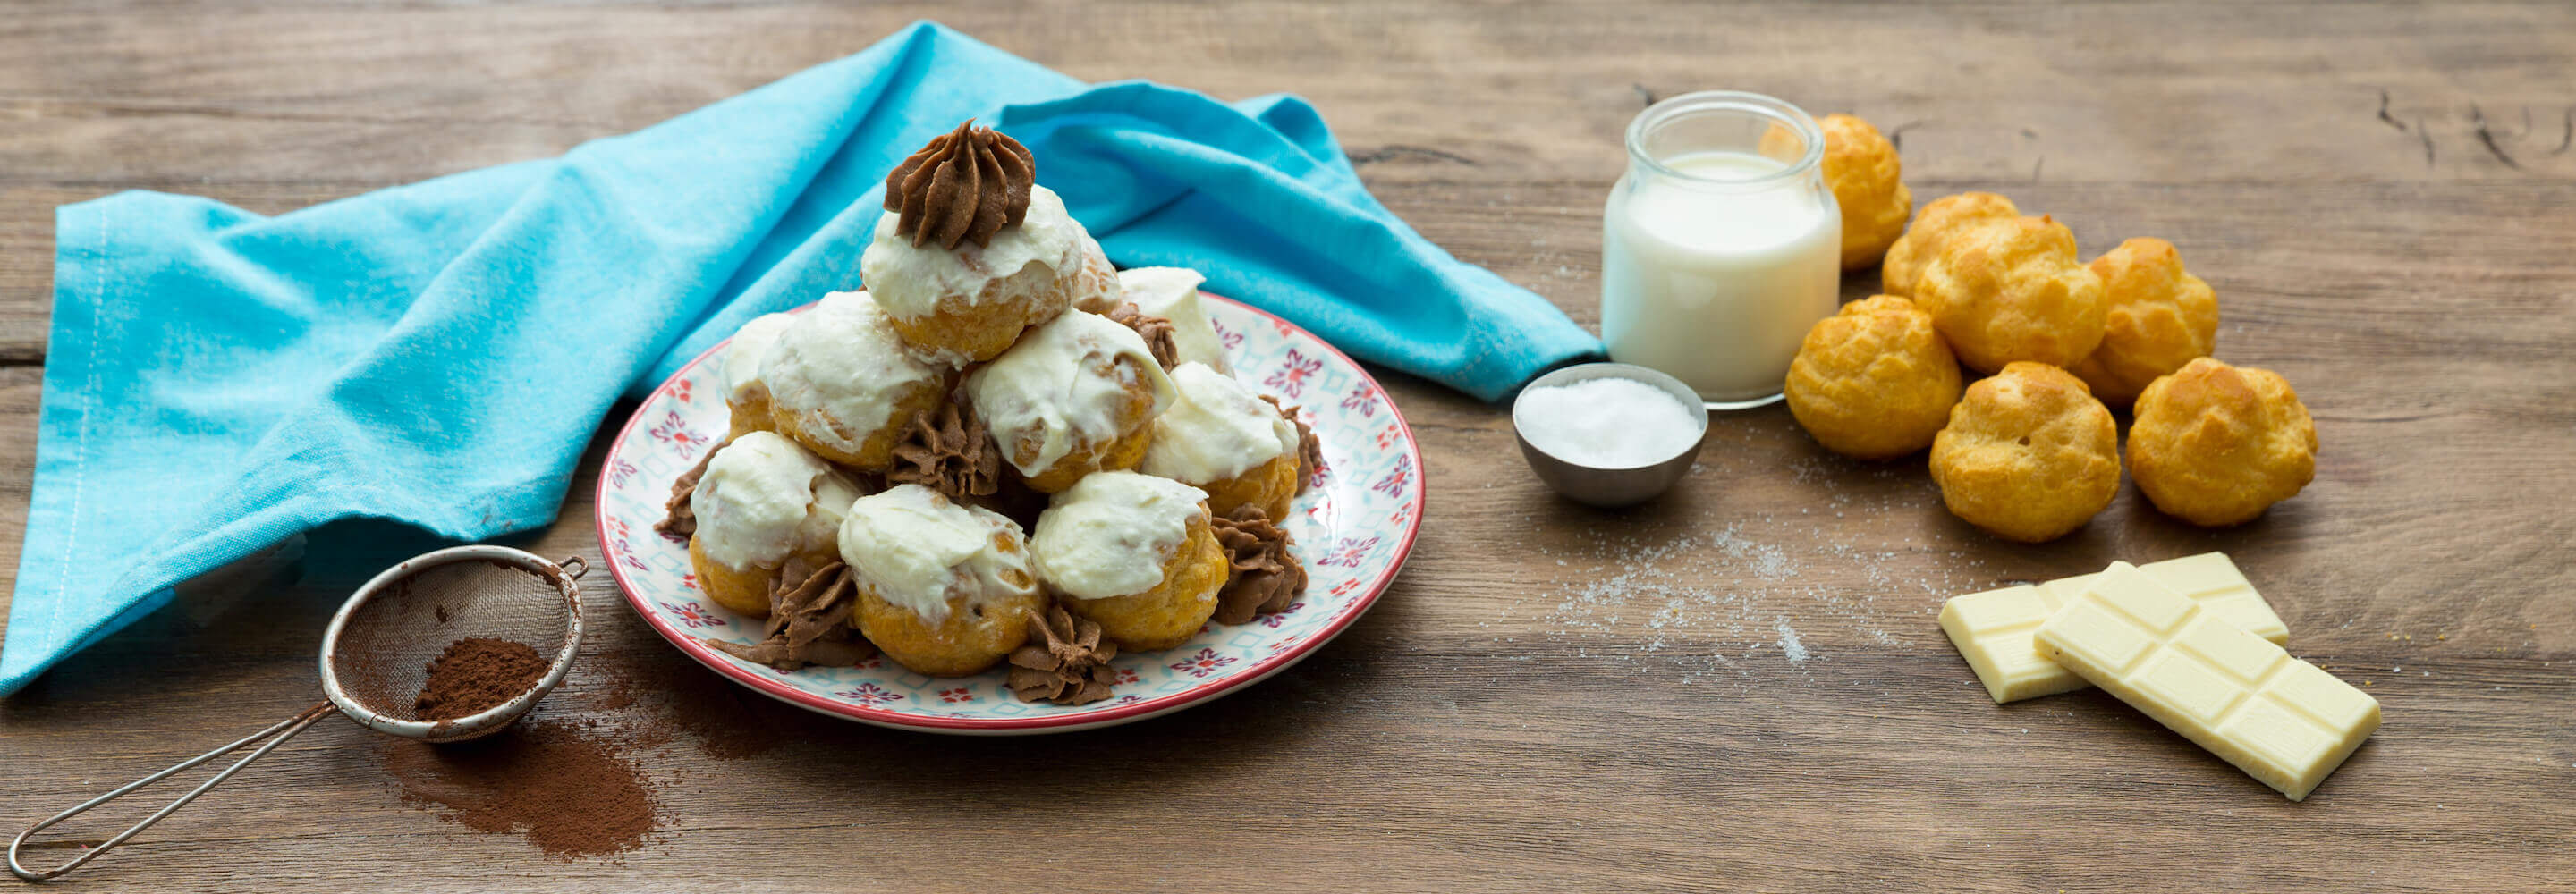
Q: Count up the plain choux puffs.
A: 7